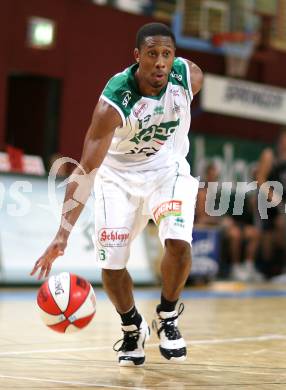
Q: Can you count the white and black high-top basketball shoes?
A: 2